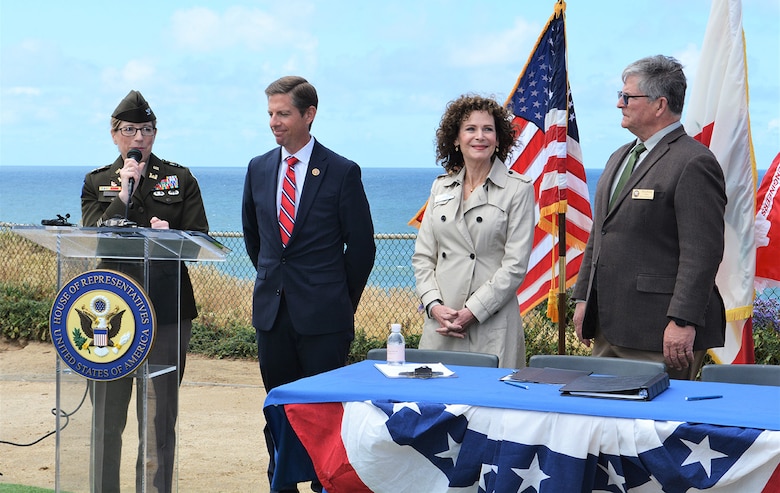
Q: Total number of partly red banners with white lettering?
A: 1